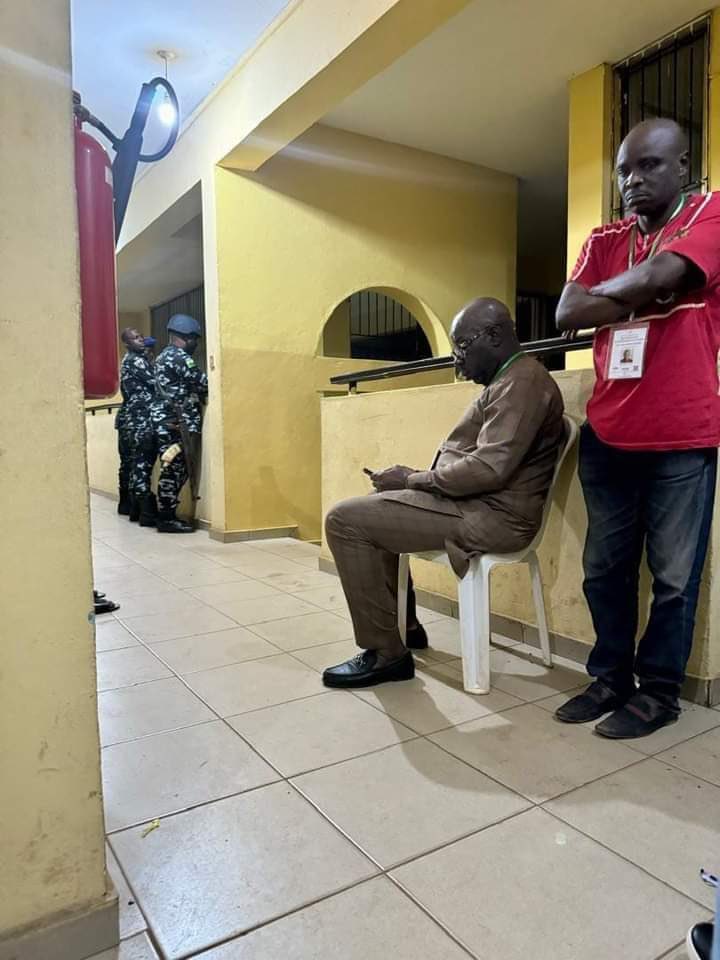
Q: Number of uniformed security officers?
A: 3